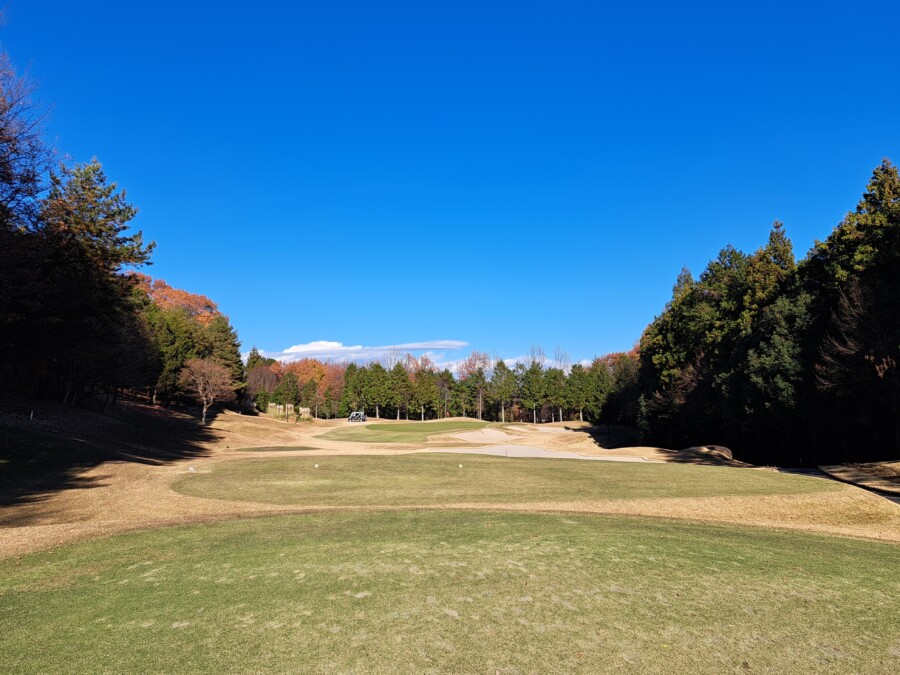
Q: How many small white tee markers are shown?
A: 2